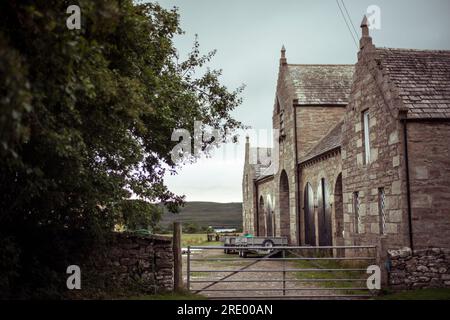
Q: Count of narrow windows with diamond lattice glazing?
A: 2